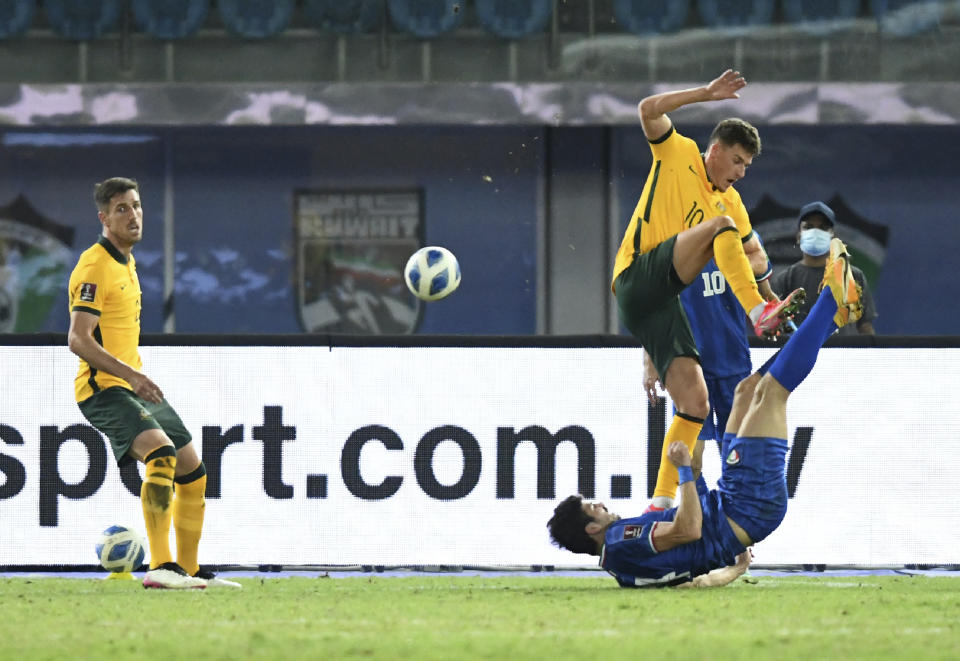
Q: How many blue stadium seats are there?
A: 11